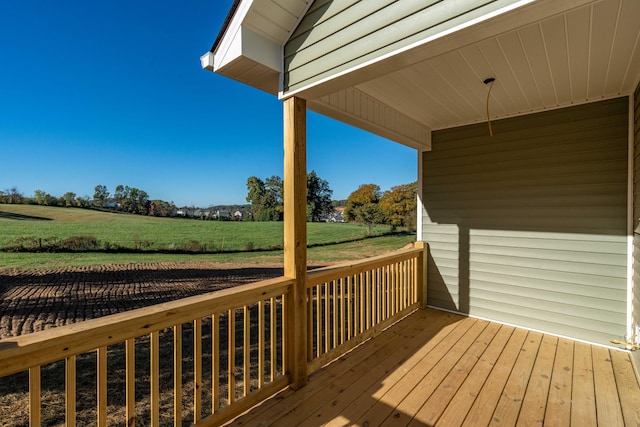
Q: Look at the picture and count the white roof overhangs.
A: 1